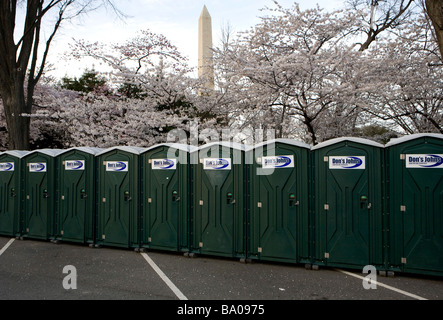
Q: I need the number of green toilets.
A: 9